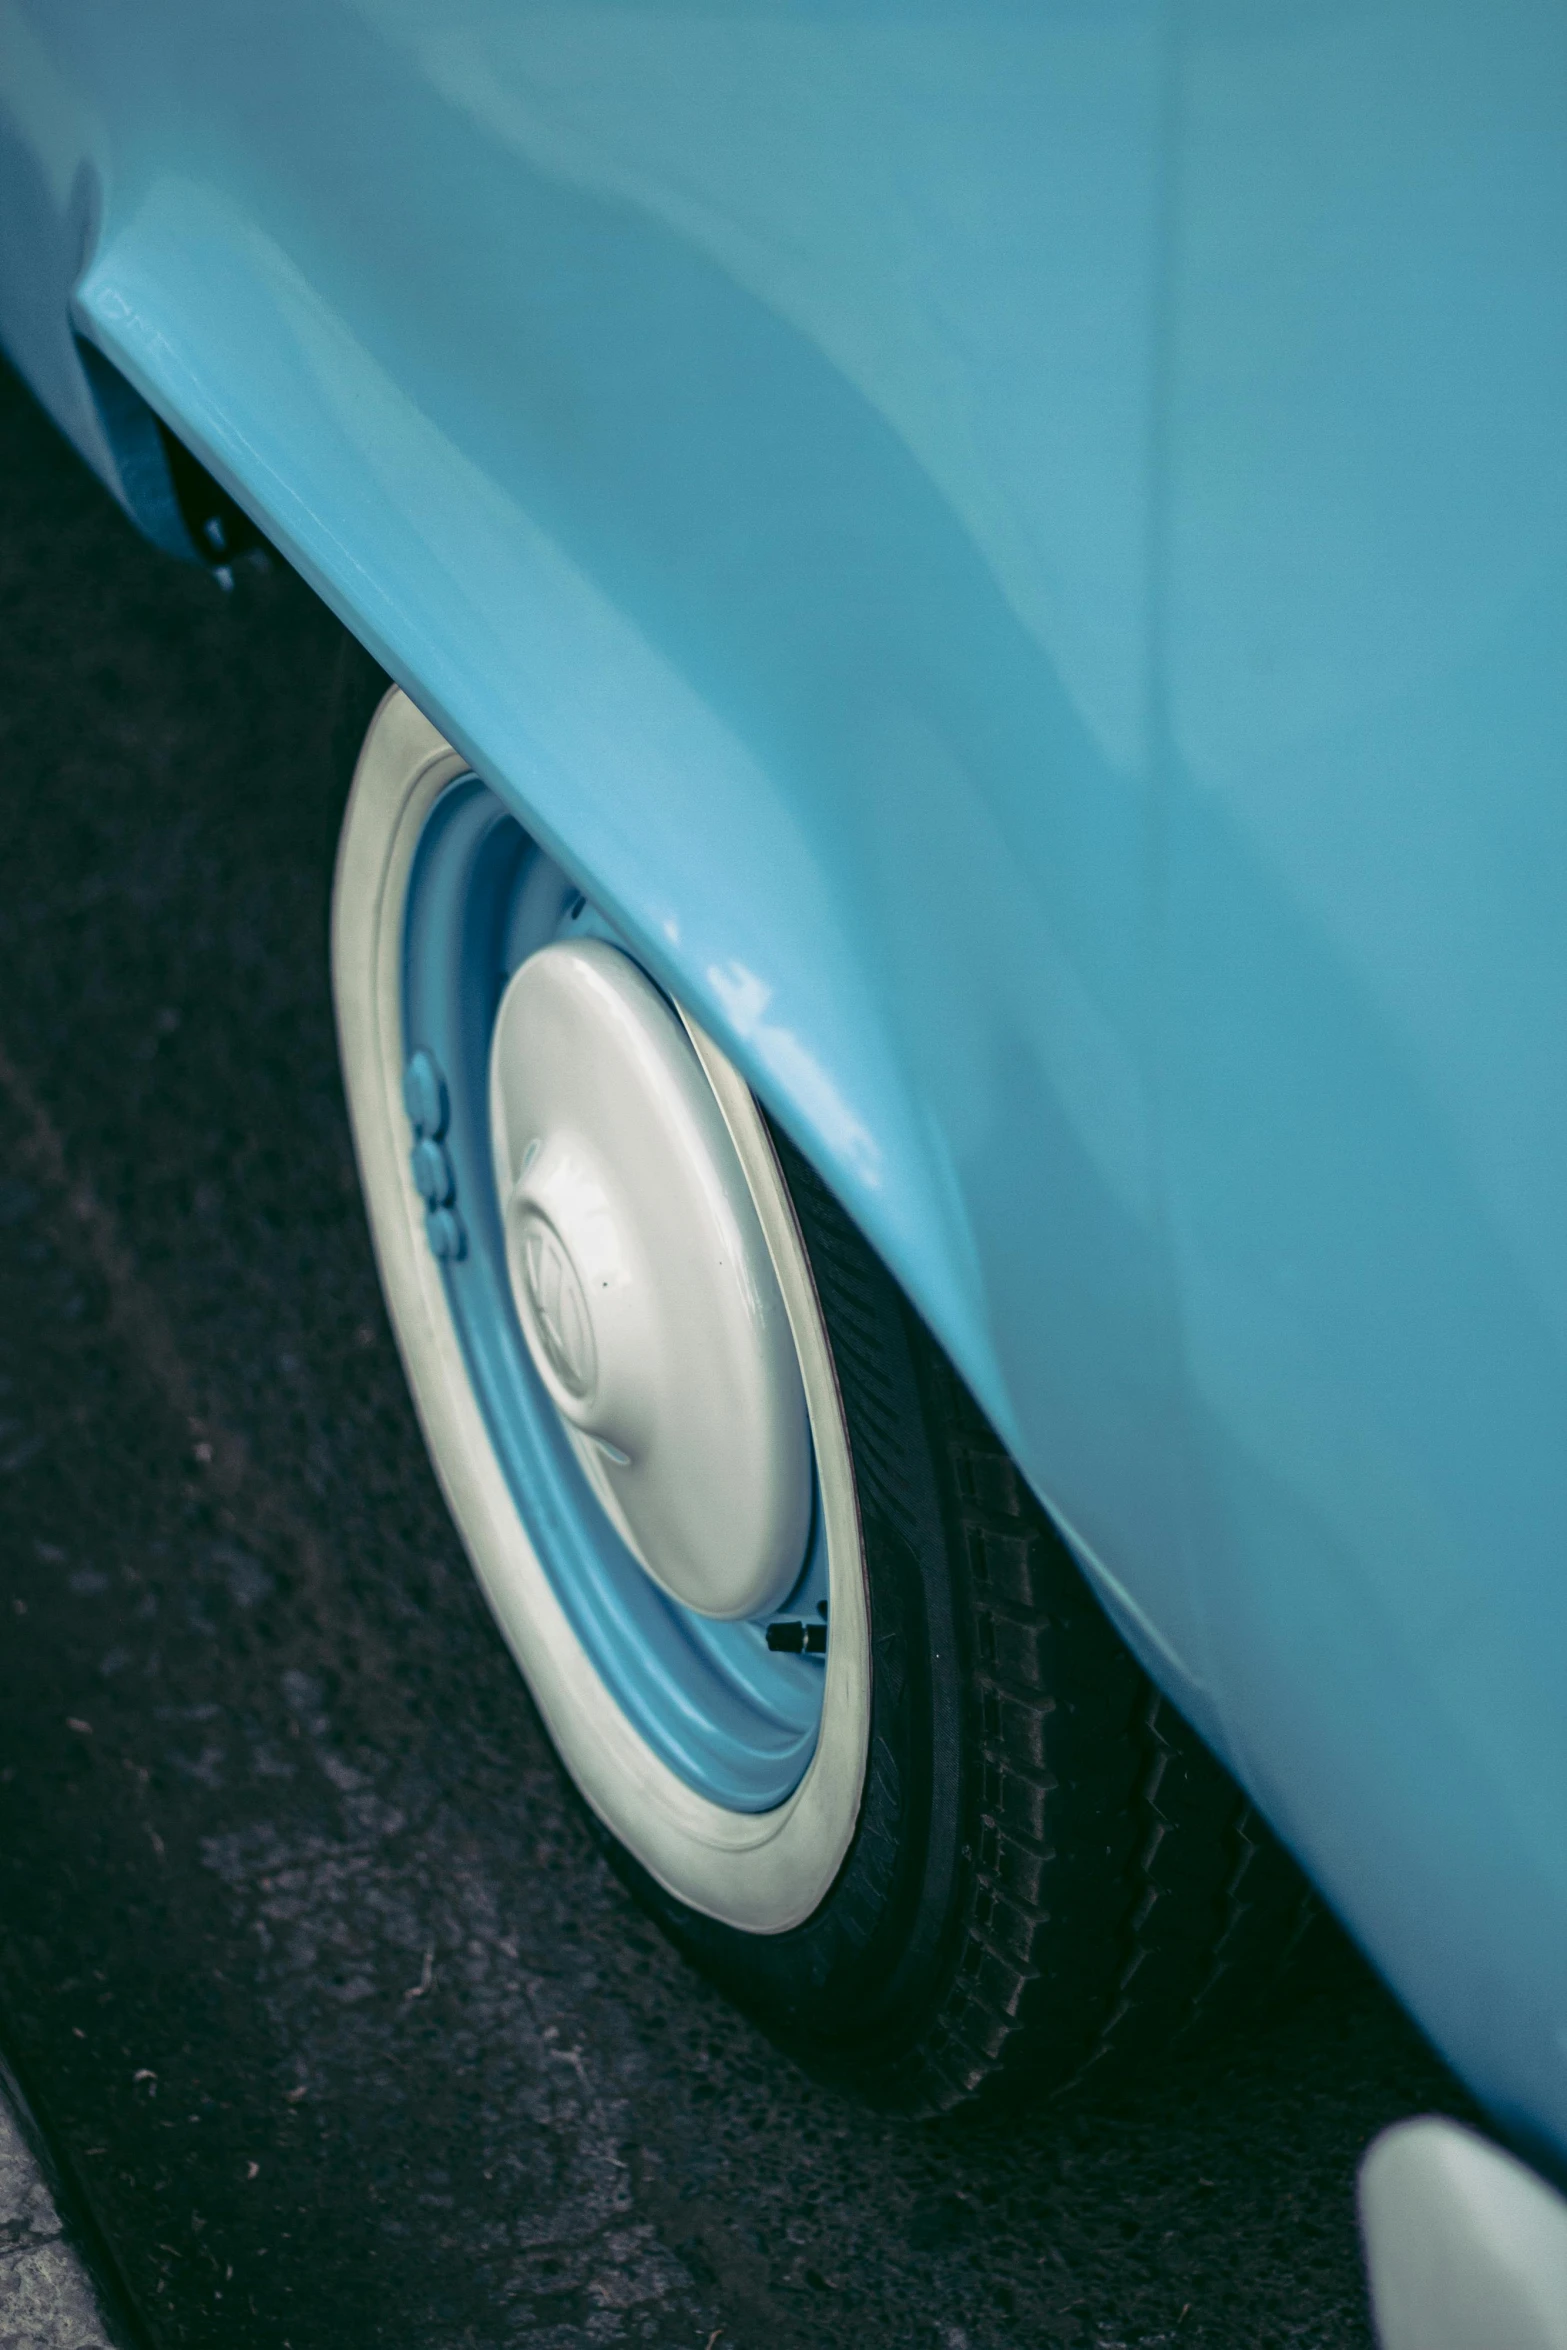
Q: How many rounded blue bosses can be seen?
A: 3